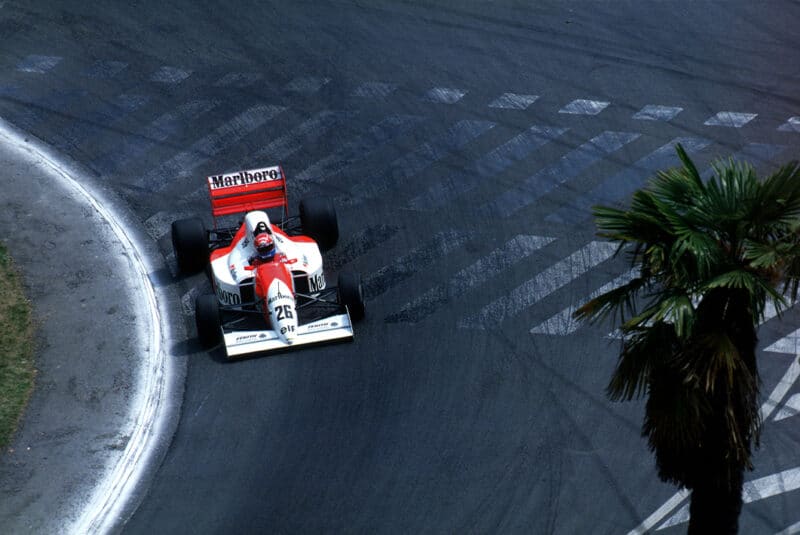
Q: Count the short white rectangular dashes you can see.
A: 12